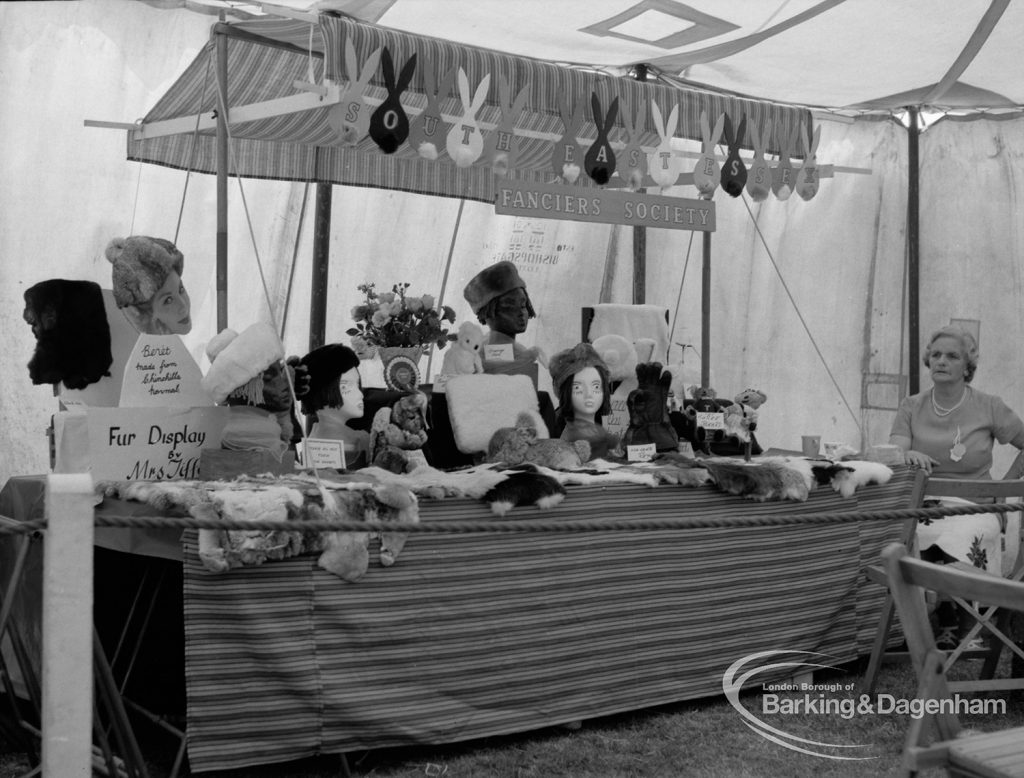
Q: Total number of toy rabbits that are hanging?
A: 14